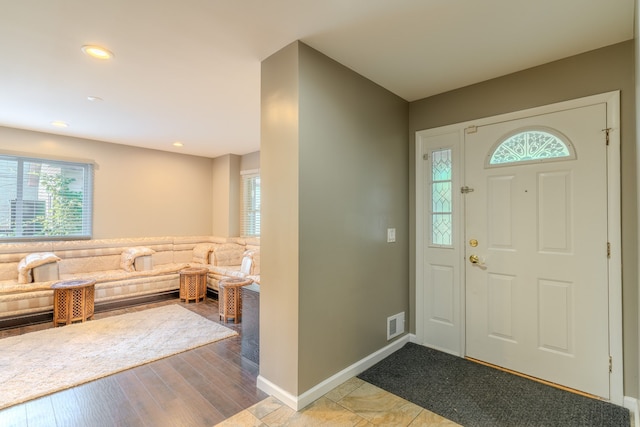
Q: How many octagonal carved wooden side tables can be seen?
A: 3